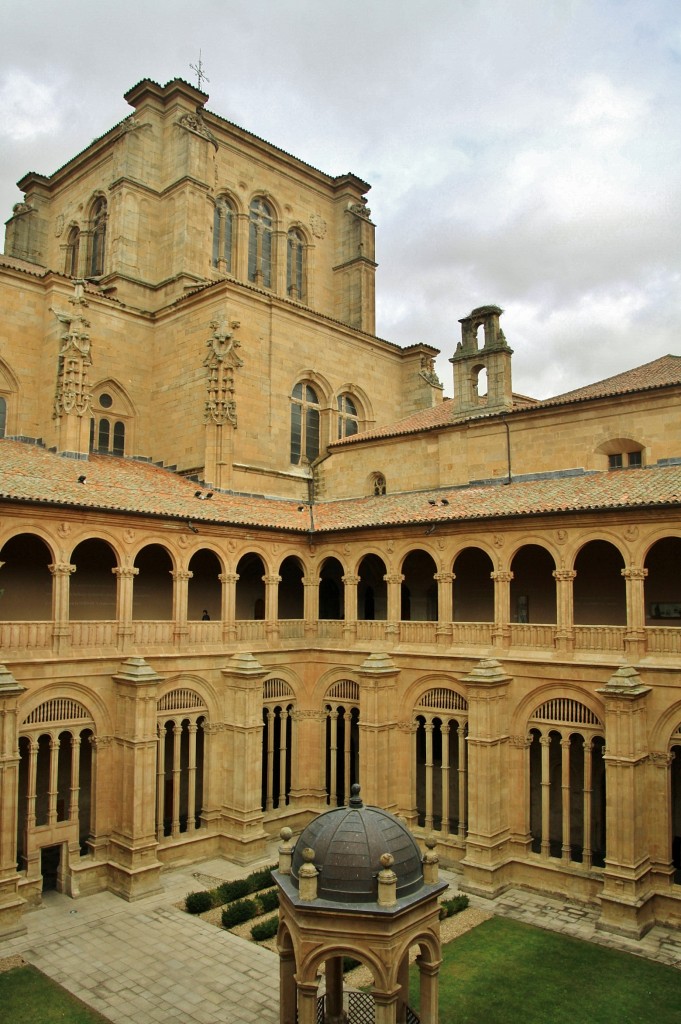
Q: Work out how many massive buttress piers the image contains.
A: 6